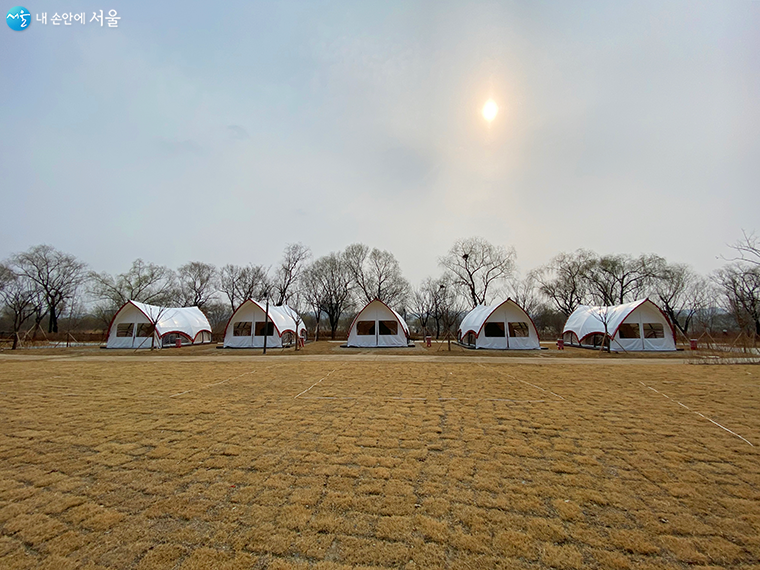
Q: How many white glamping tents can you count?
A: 5